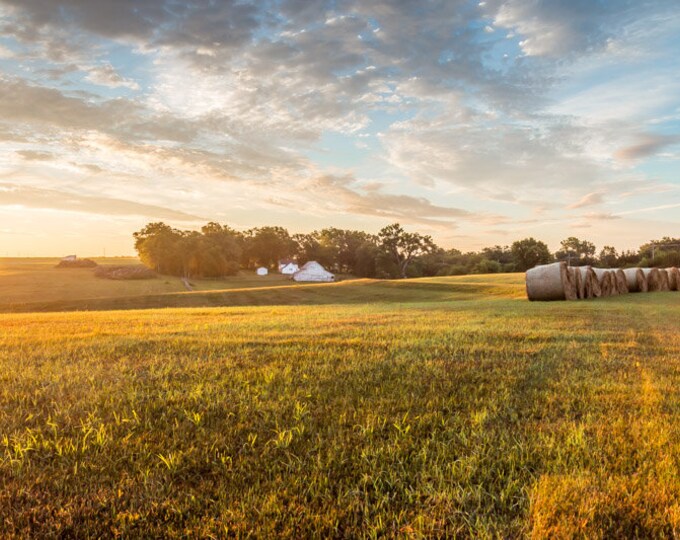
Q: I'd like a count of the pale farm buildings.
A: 3